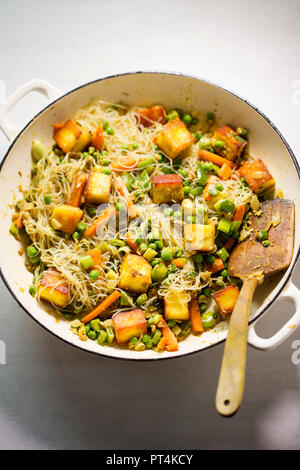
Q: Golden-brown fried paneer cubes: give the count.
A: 14